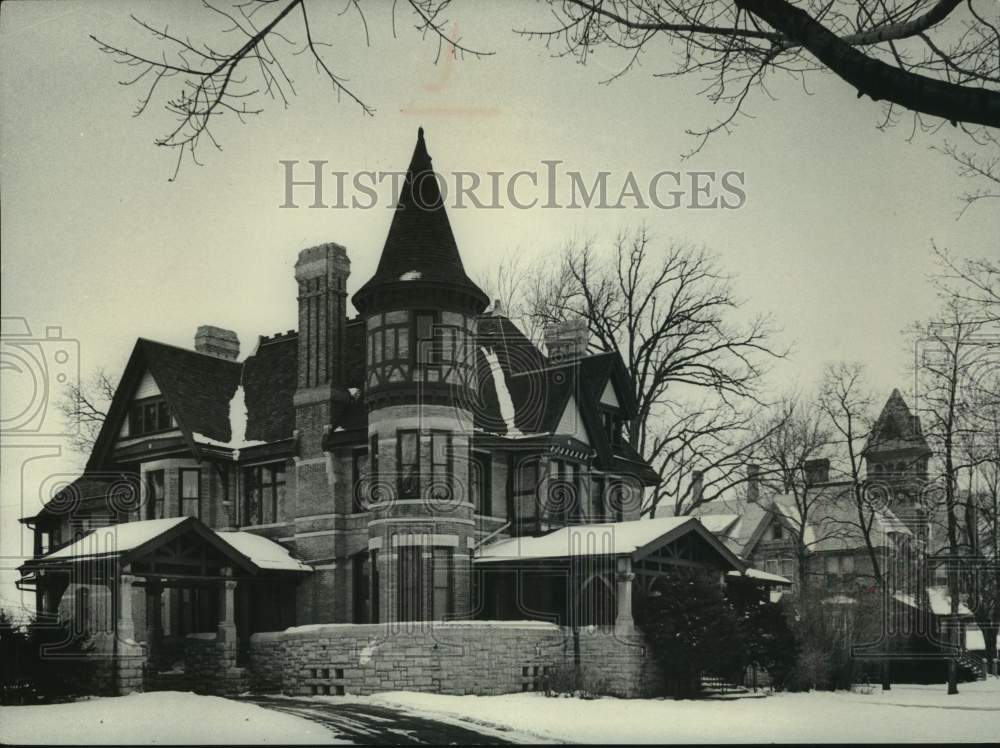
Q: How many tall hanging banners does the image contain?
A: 0